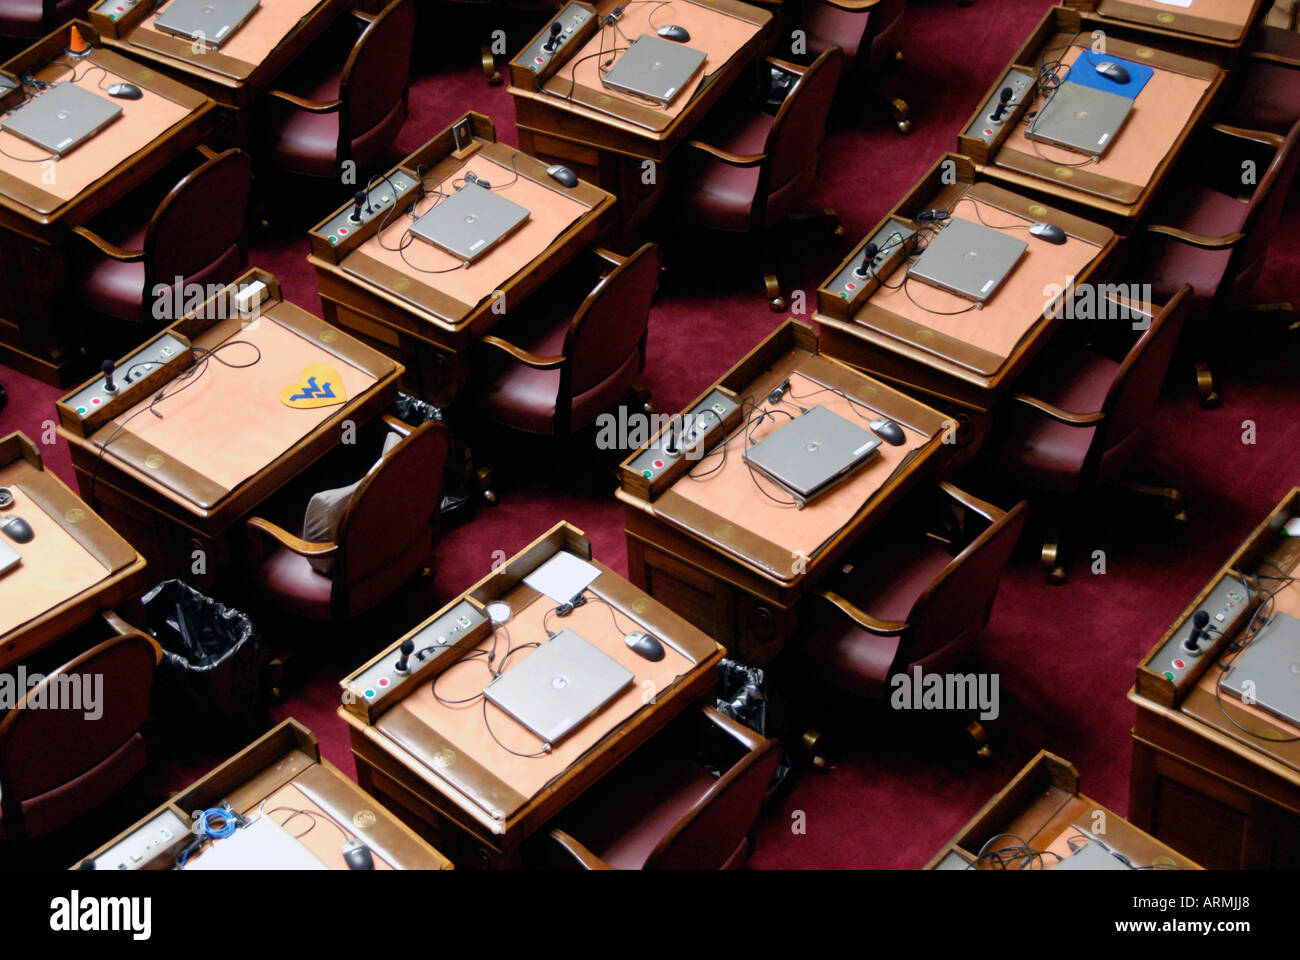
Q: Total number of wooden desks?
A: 14